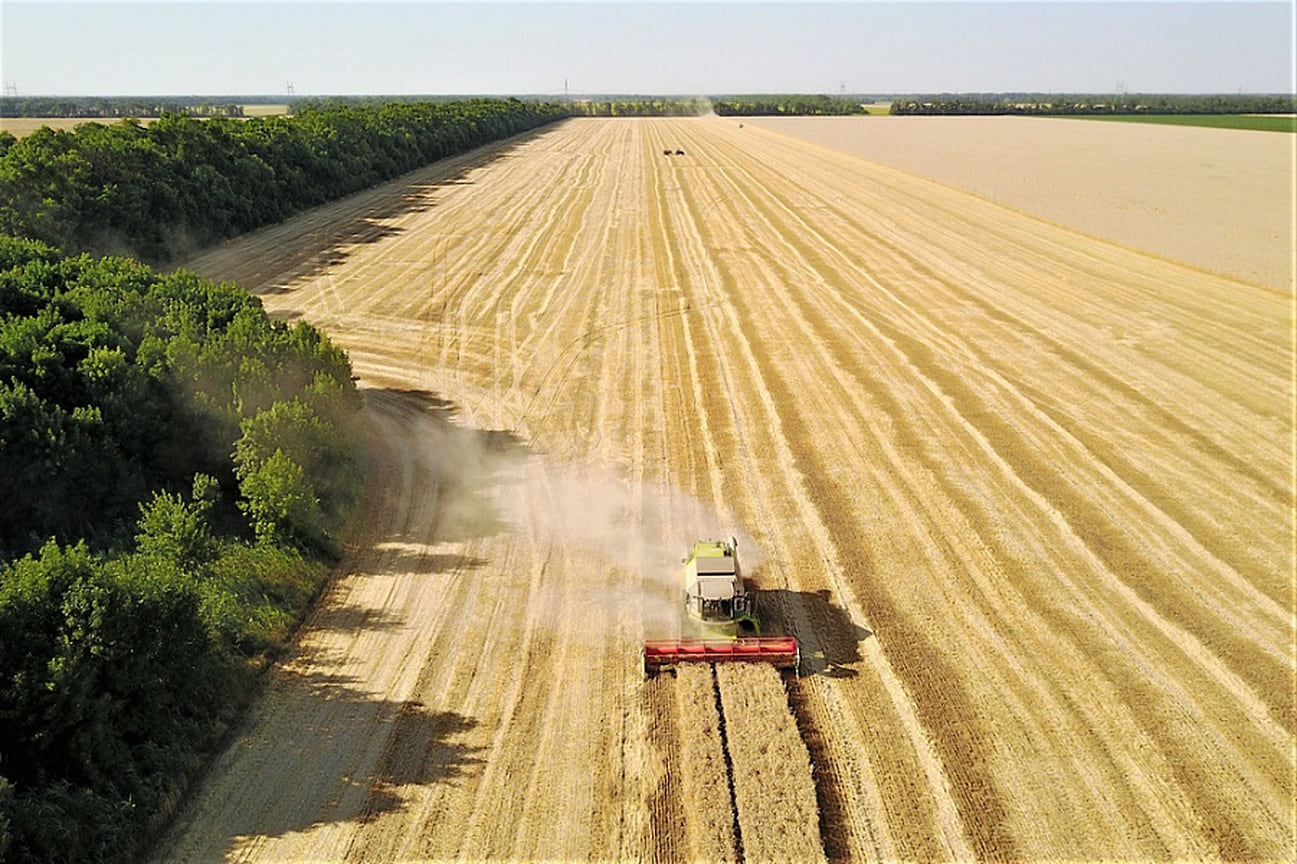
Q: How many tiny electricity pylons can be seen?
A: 5